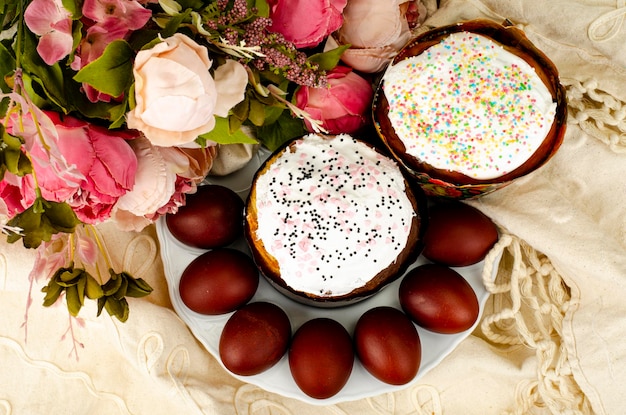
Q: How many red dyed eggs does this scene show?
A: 7